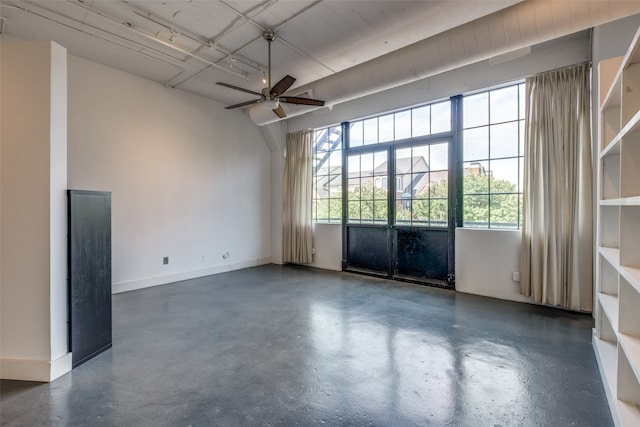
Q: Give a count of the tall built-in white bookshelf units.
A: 1